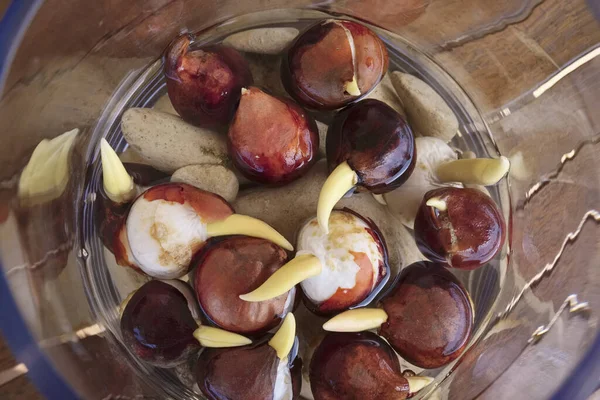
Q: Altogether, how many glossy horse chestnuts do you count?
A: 0